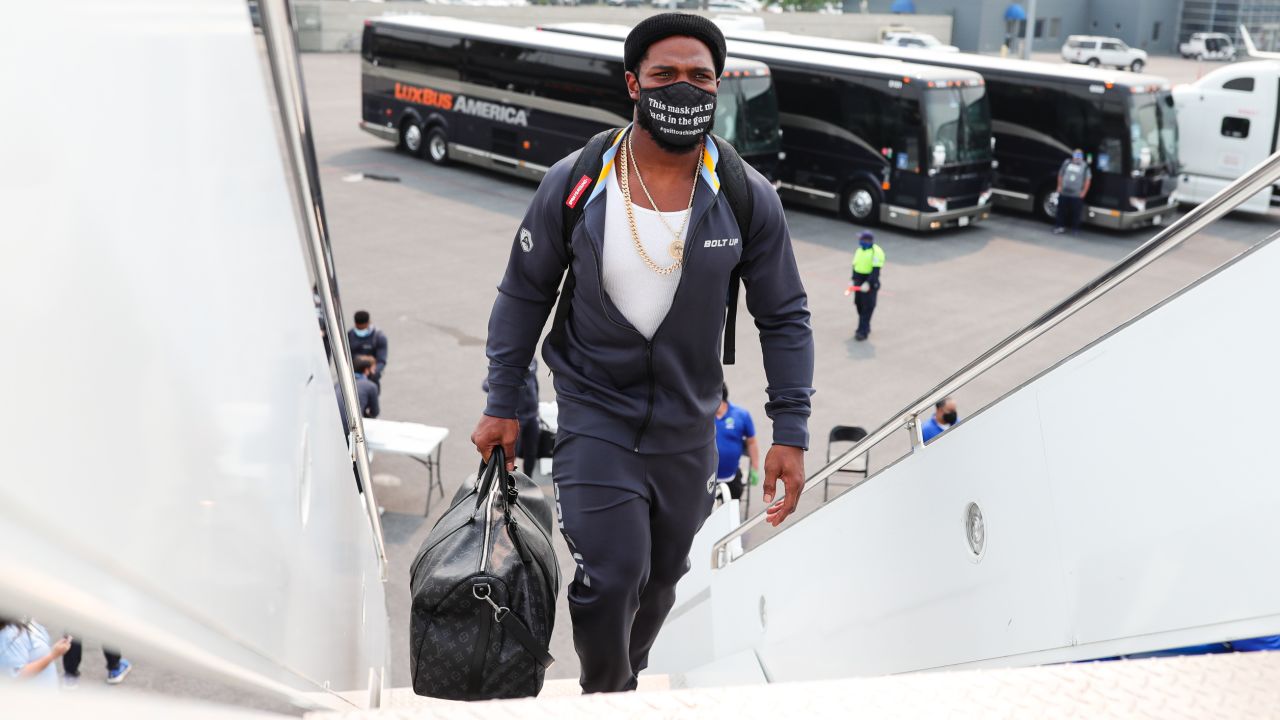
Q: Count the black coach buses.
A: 3